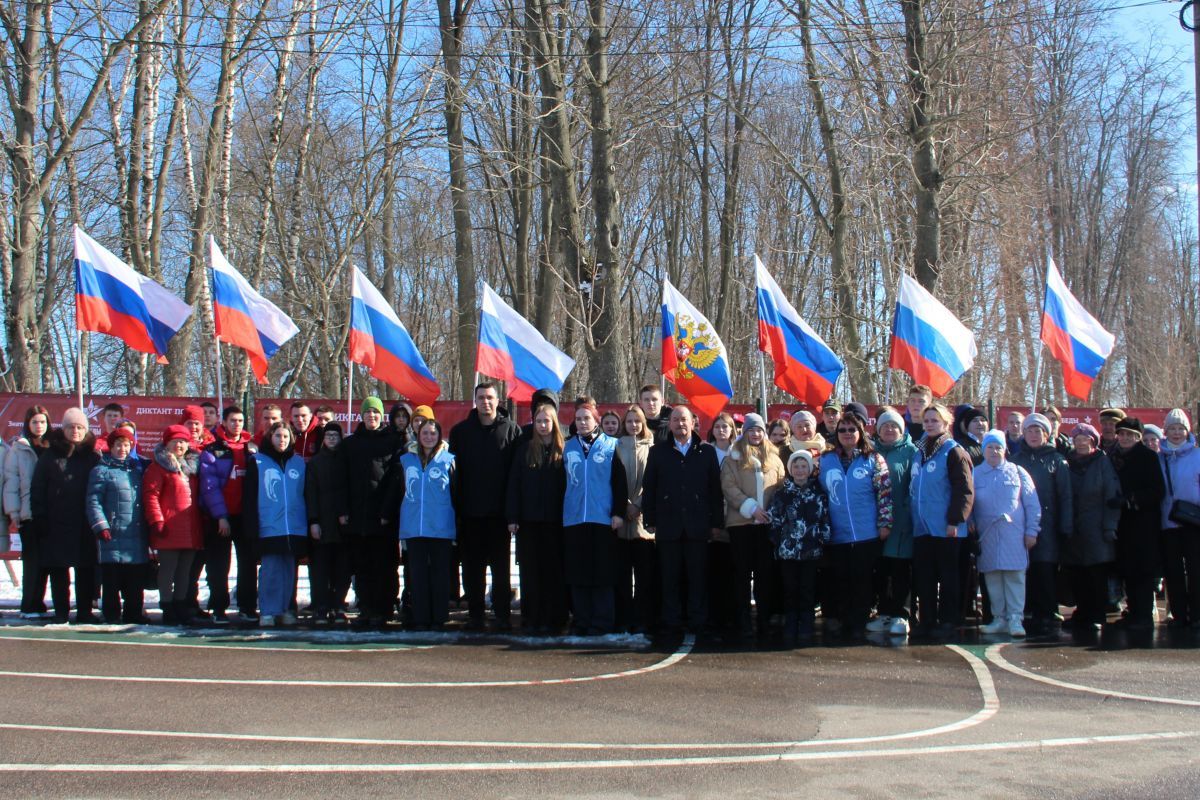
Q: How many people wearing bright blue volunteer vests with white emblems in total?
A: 5